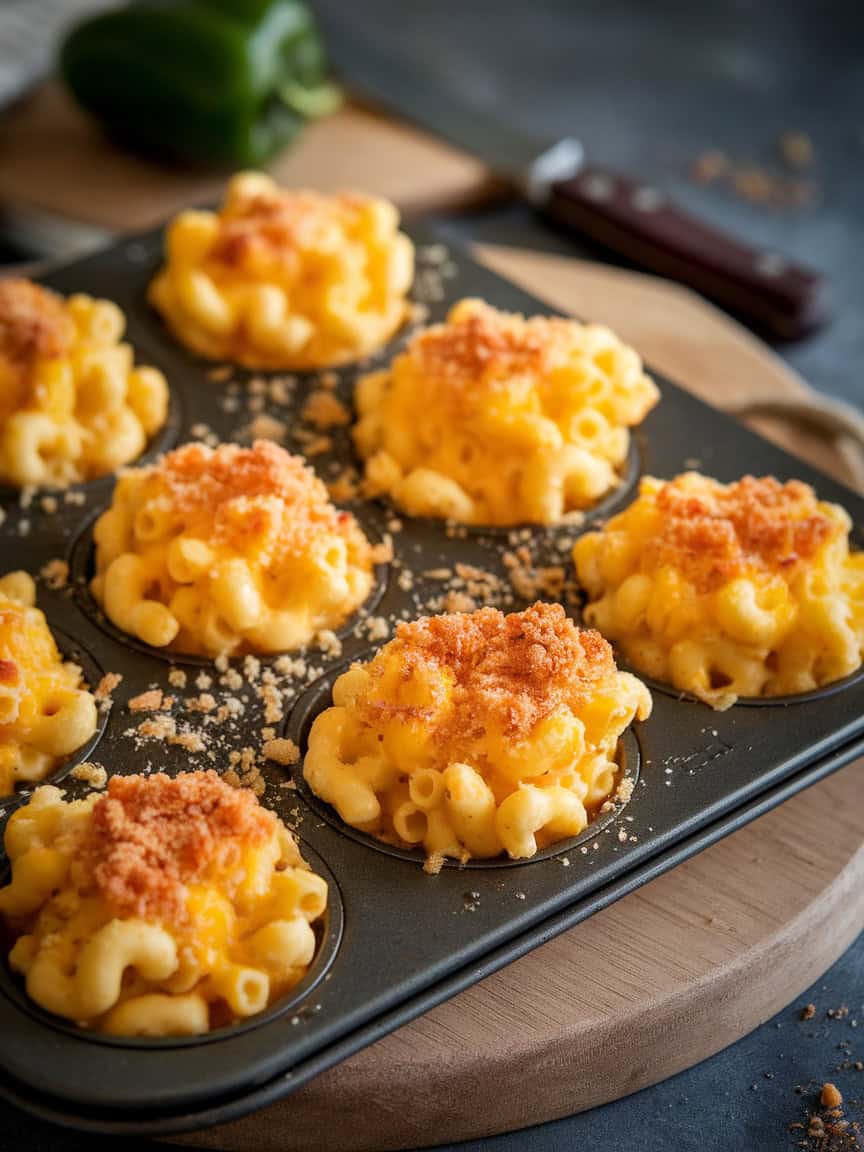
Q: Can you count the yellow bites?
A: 8